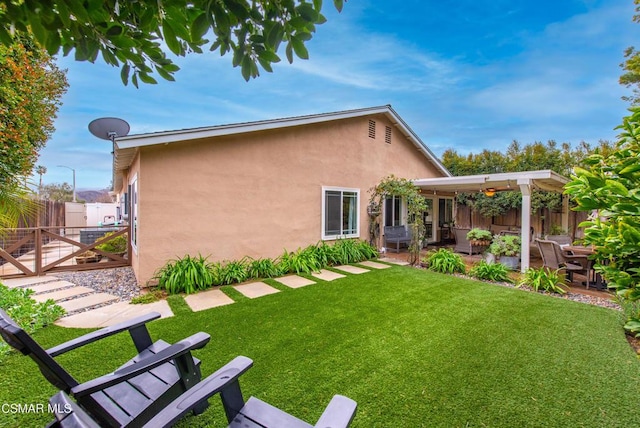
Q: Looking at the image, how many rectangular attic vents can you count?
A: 2